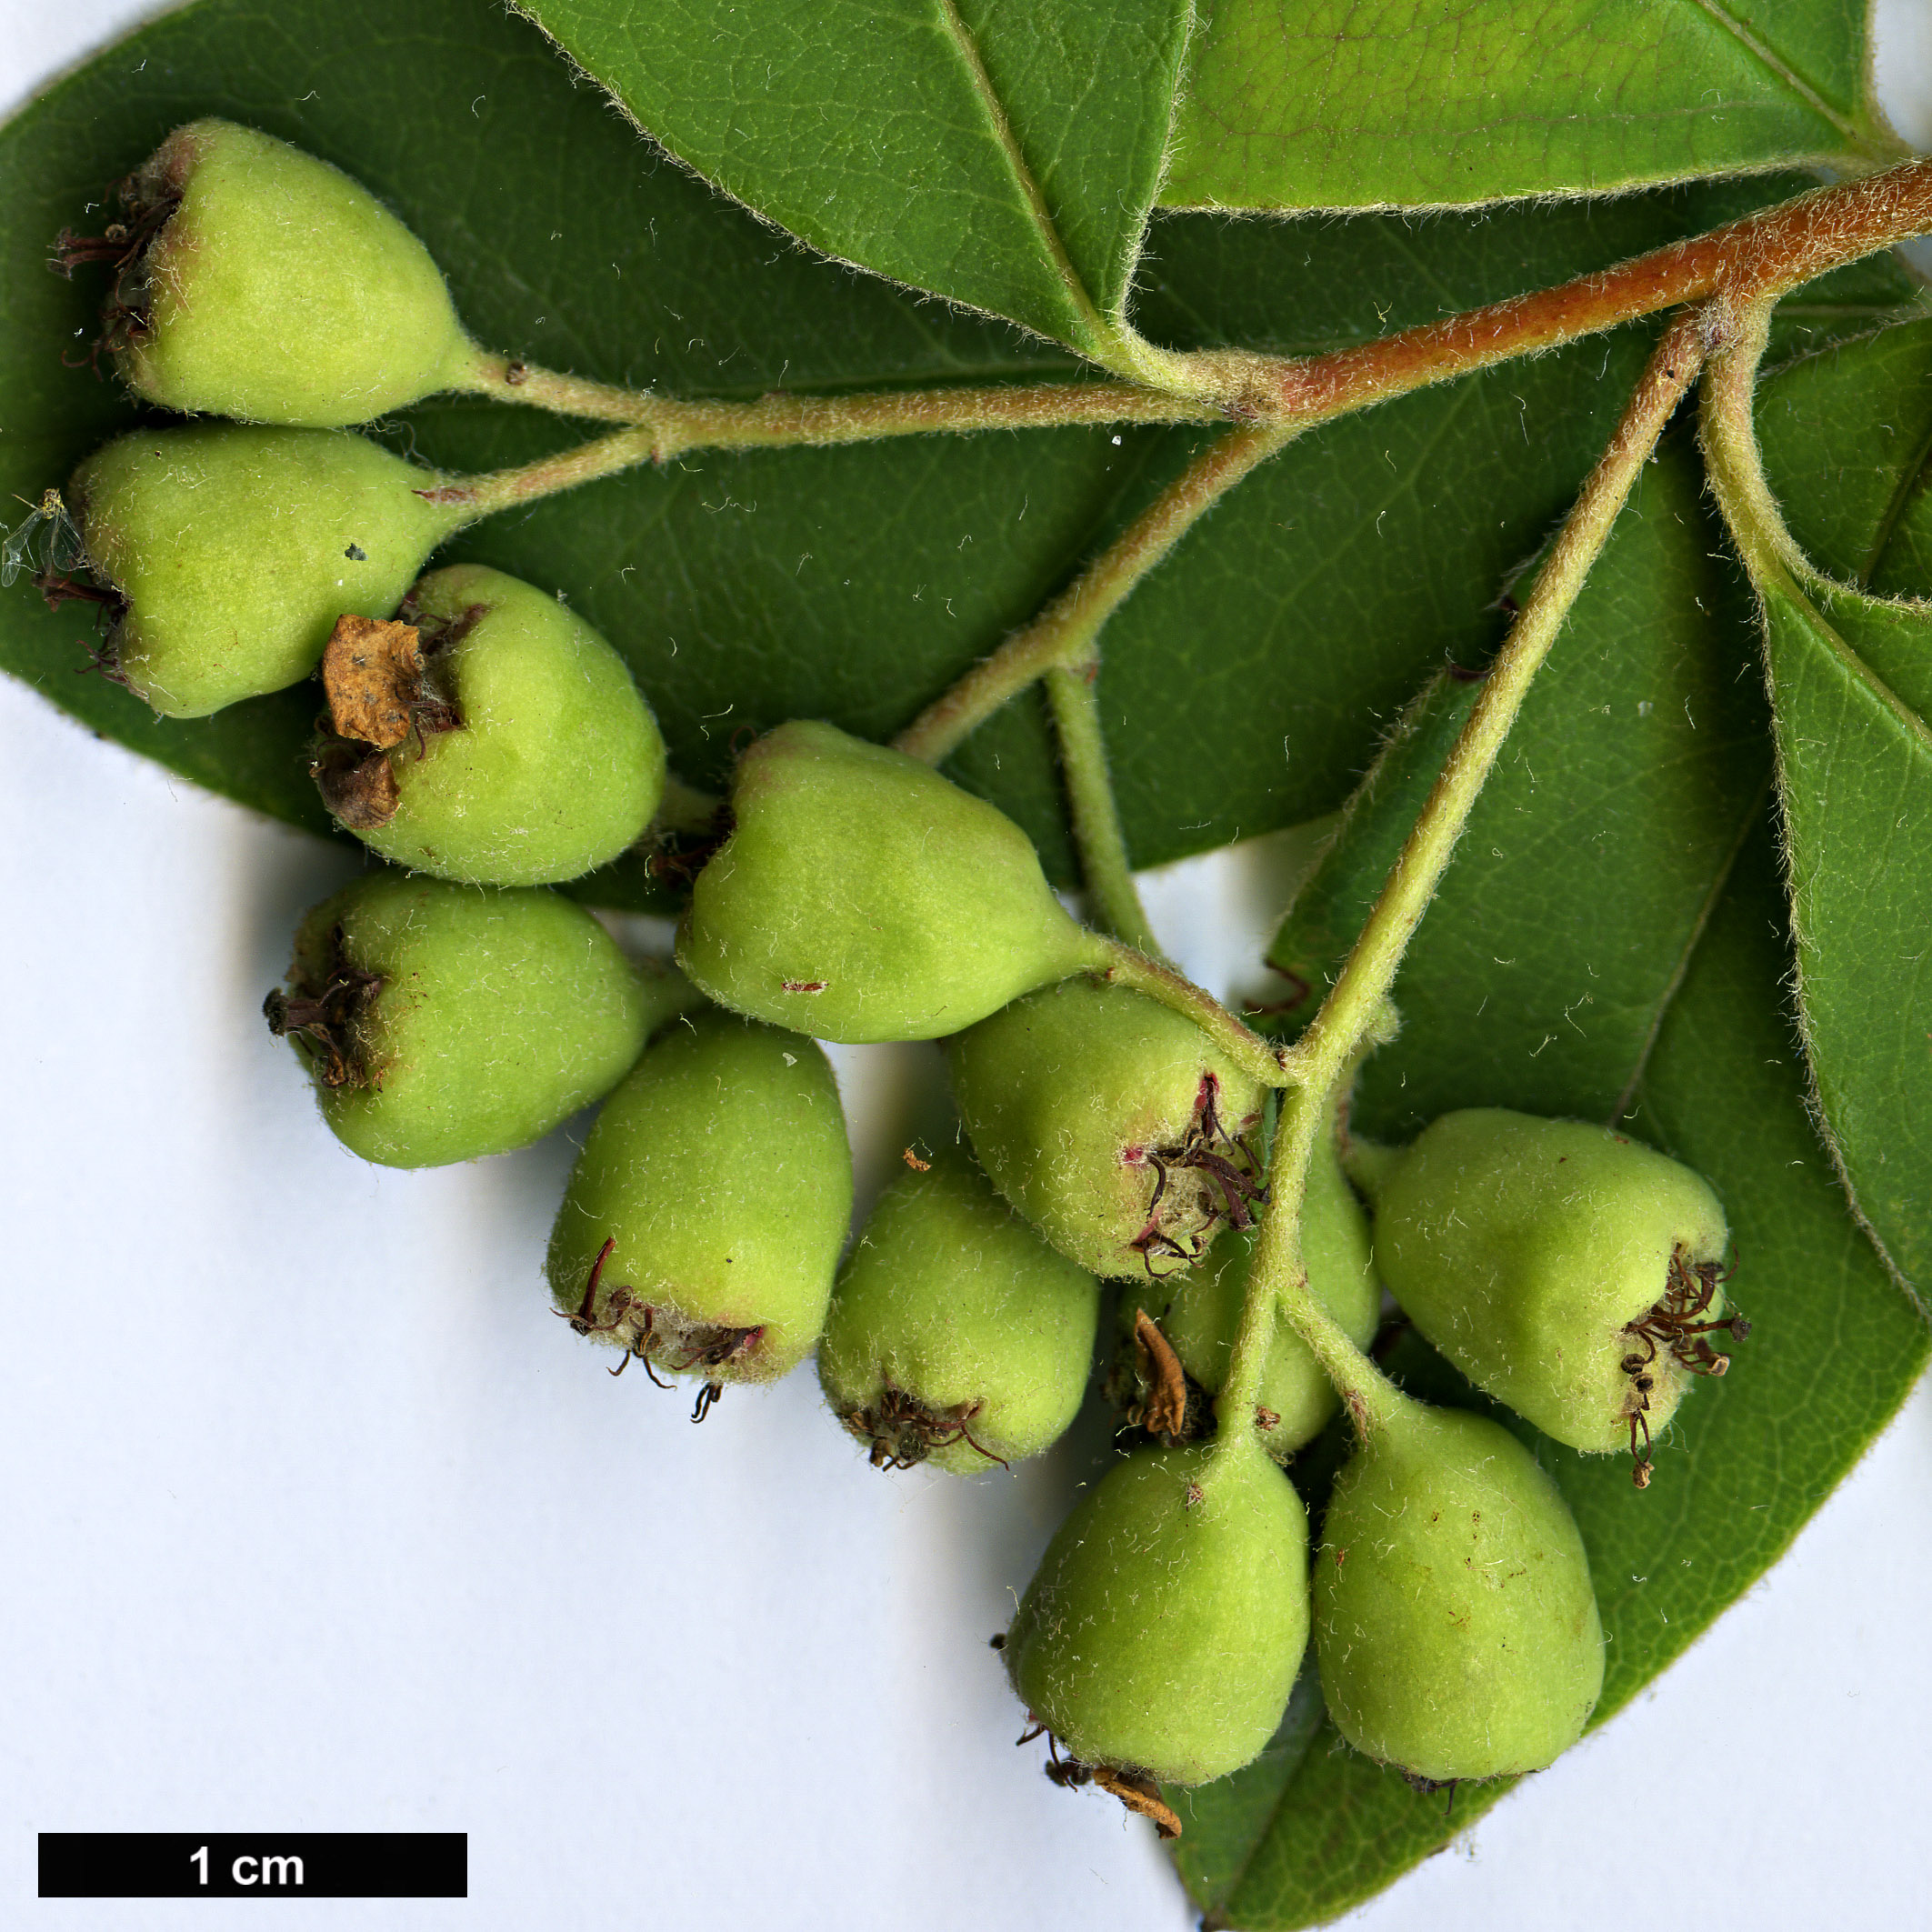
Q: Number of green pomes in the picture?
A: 12